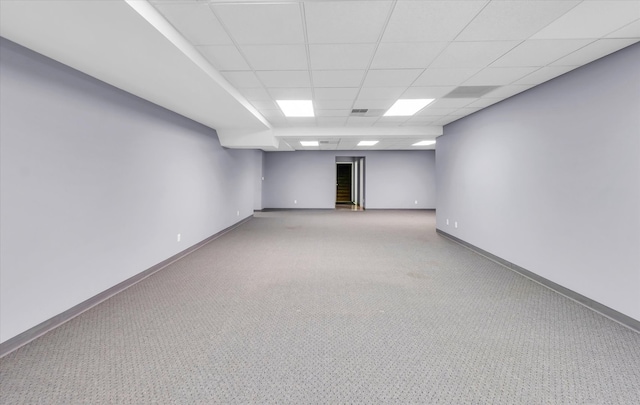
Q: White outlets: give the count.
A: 6